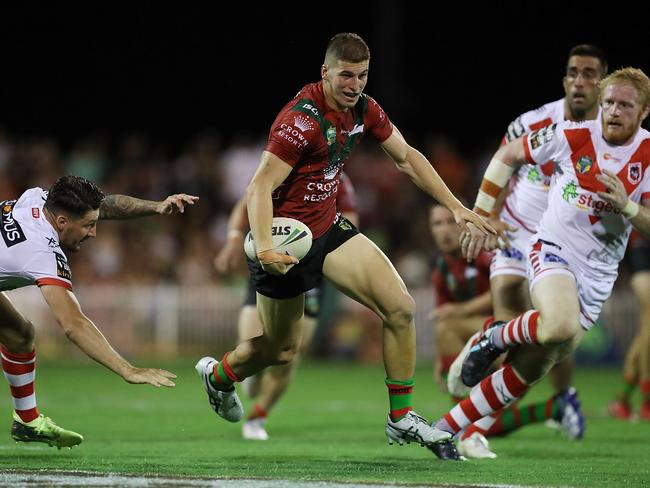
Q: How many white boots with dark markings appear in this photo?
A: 2